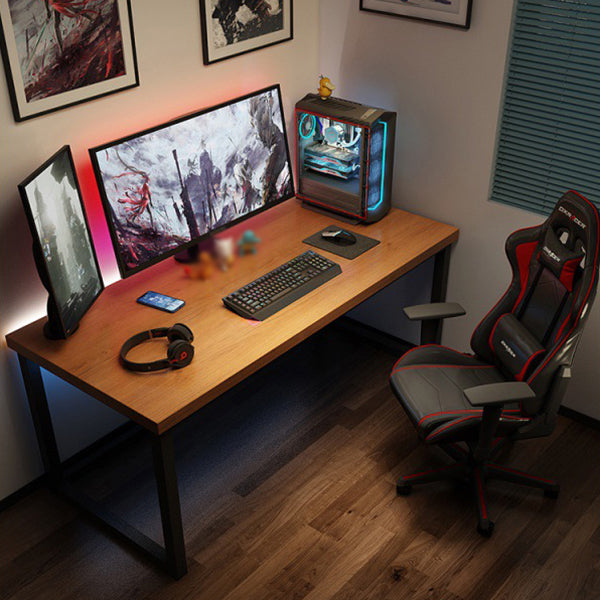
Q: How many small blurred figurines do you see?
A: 3